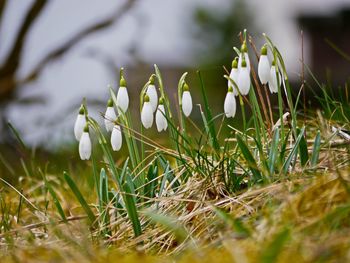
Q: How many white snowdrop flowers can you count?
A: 15